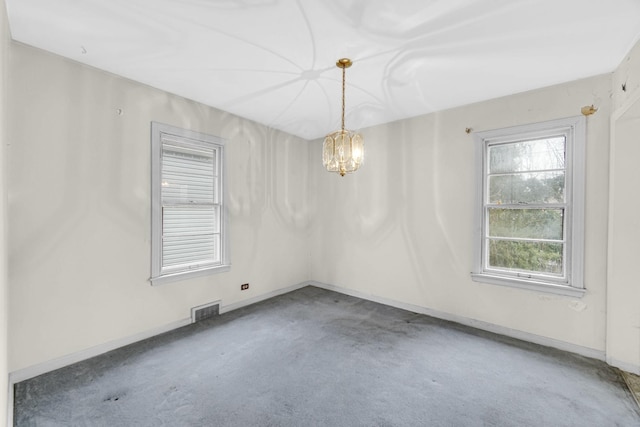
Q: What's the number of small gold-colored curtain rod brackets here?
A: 2